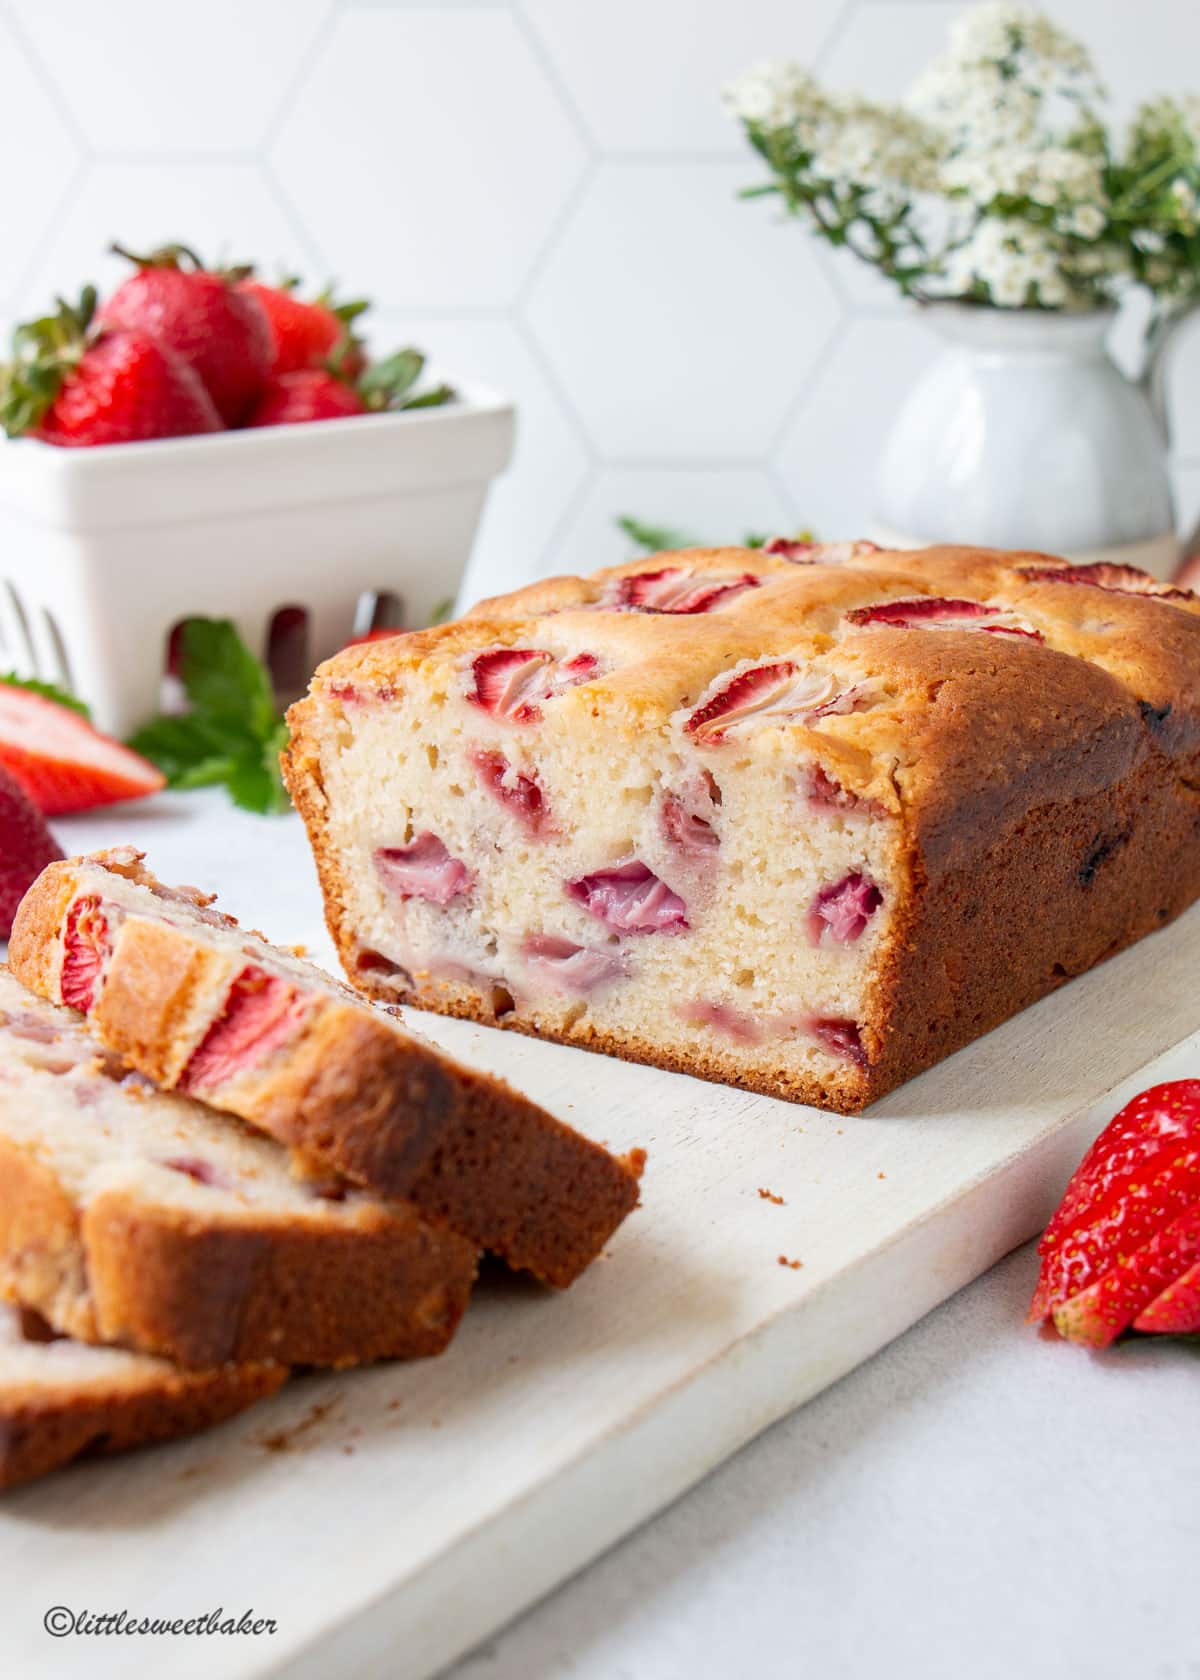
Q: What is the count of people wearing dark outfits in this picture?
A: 0